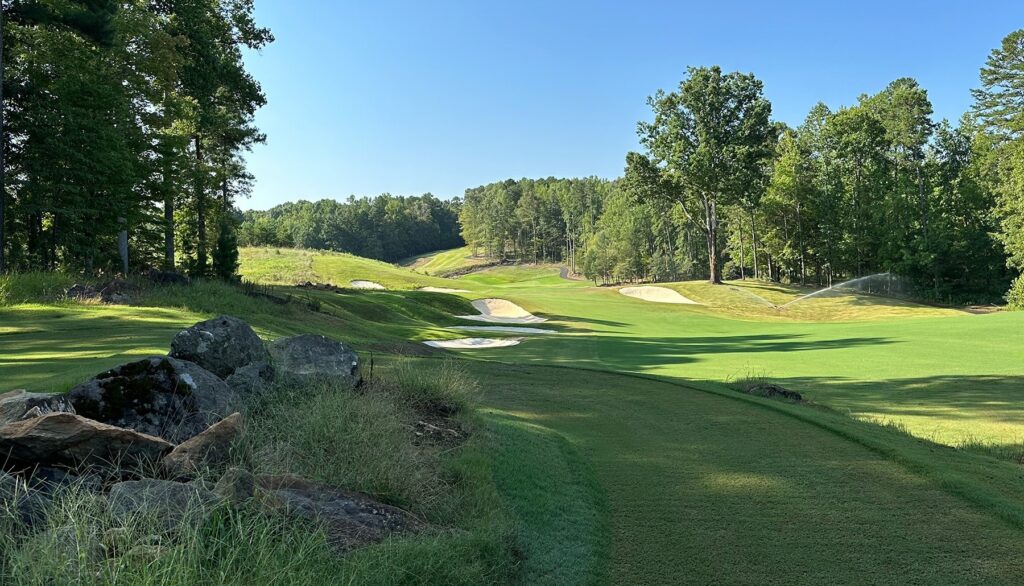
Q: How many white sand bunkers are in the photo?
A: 6